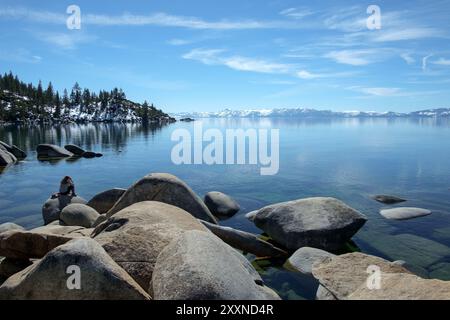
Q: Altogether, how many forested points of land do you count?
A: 1